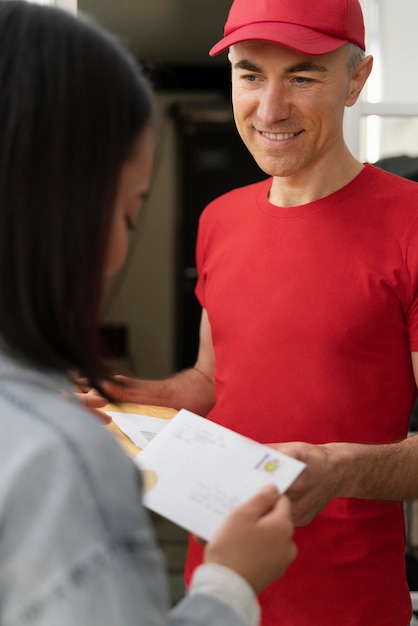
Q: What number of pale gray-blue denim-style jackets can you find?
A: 1